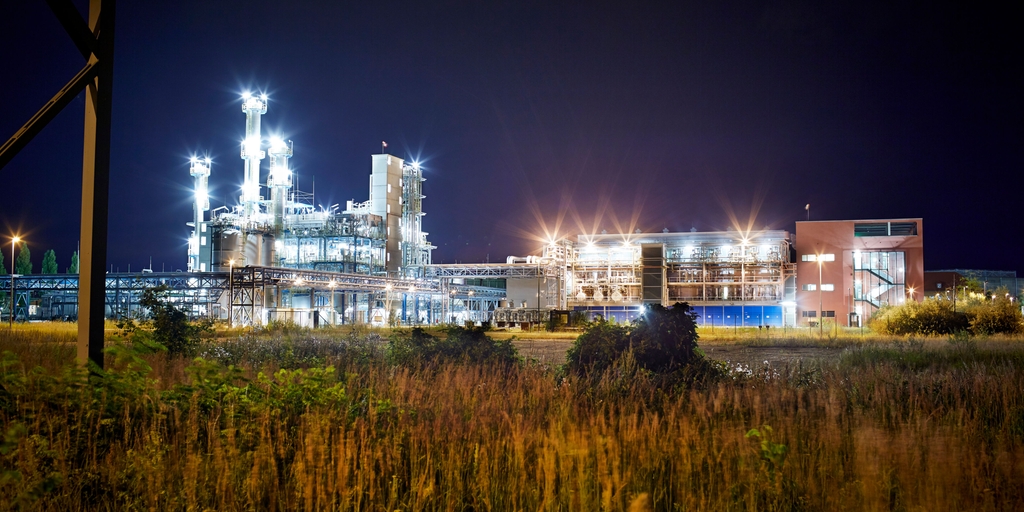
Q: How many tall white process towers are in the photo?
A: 3